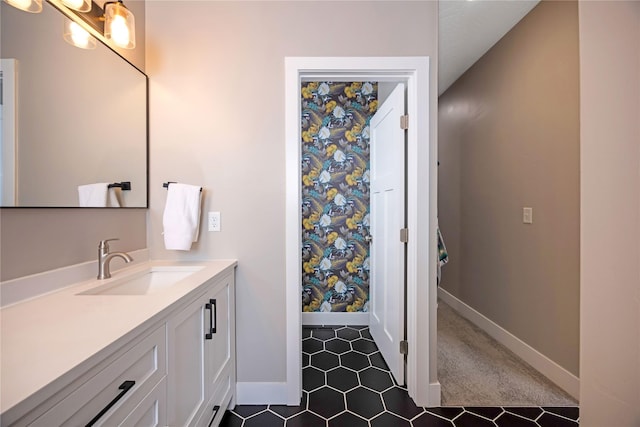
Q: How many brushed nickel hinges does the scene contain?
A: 3